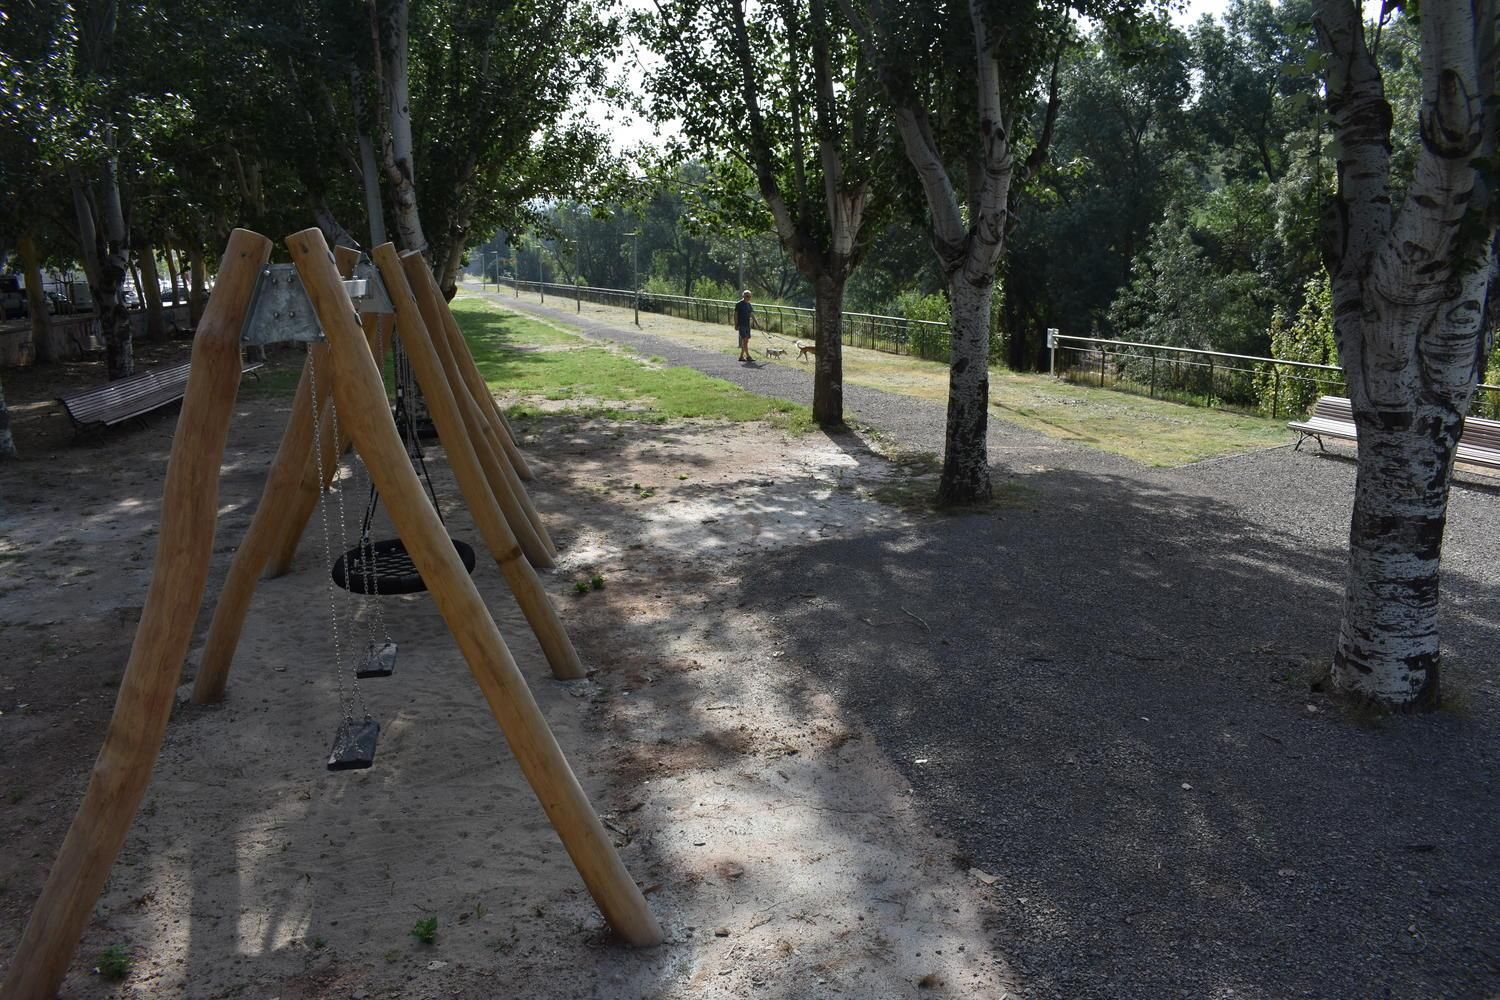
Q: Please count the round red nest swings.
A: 0